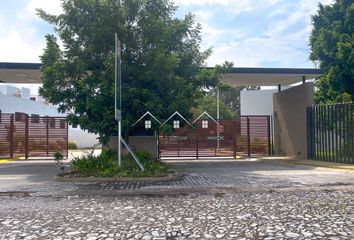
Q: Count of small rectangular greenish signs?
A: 2